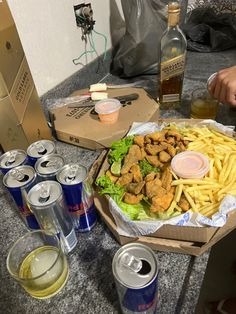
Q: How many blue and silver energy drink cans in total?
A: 7